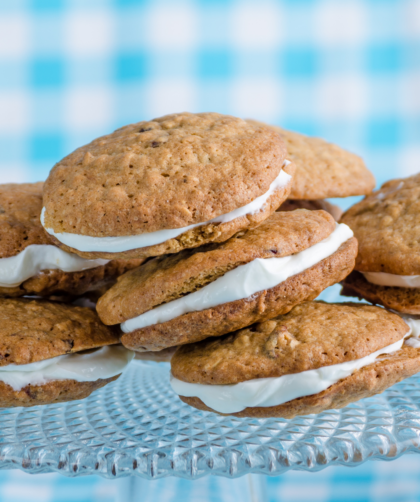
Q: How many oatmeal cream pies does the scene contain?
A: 7